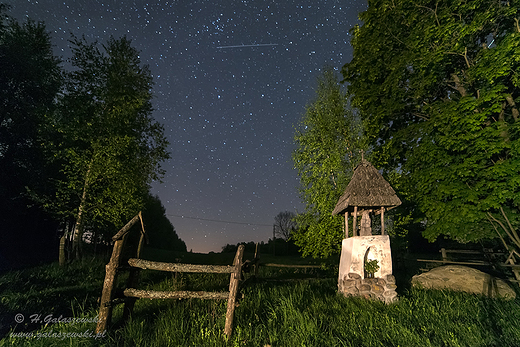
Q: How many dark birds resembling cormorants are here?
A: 0